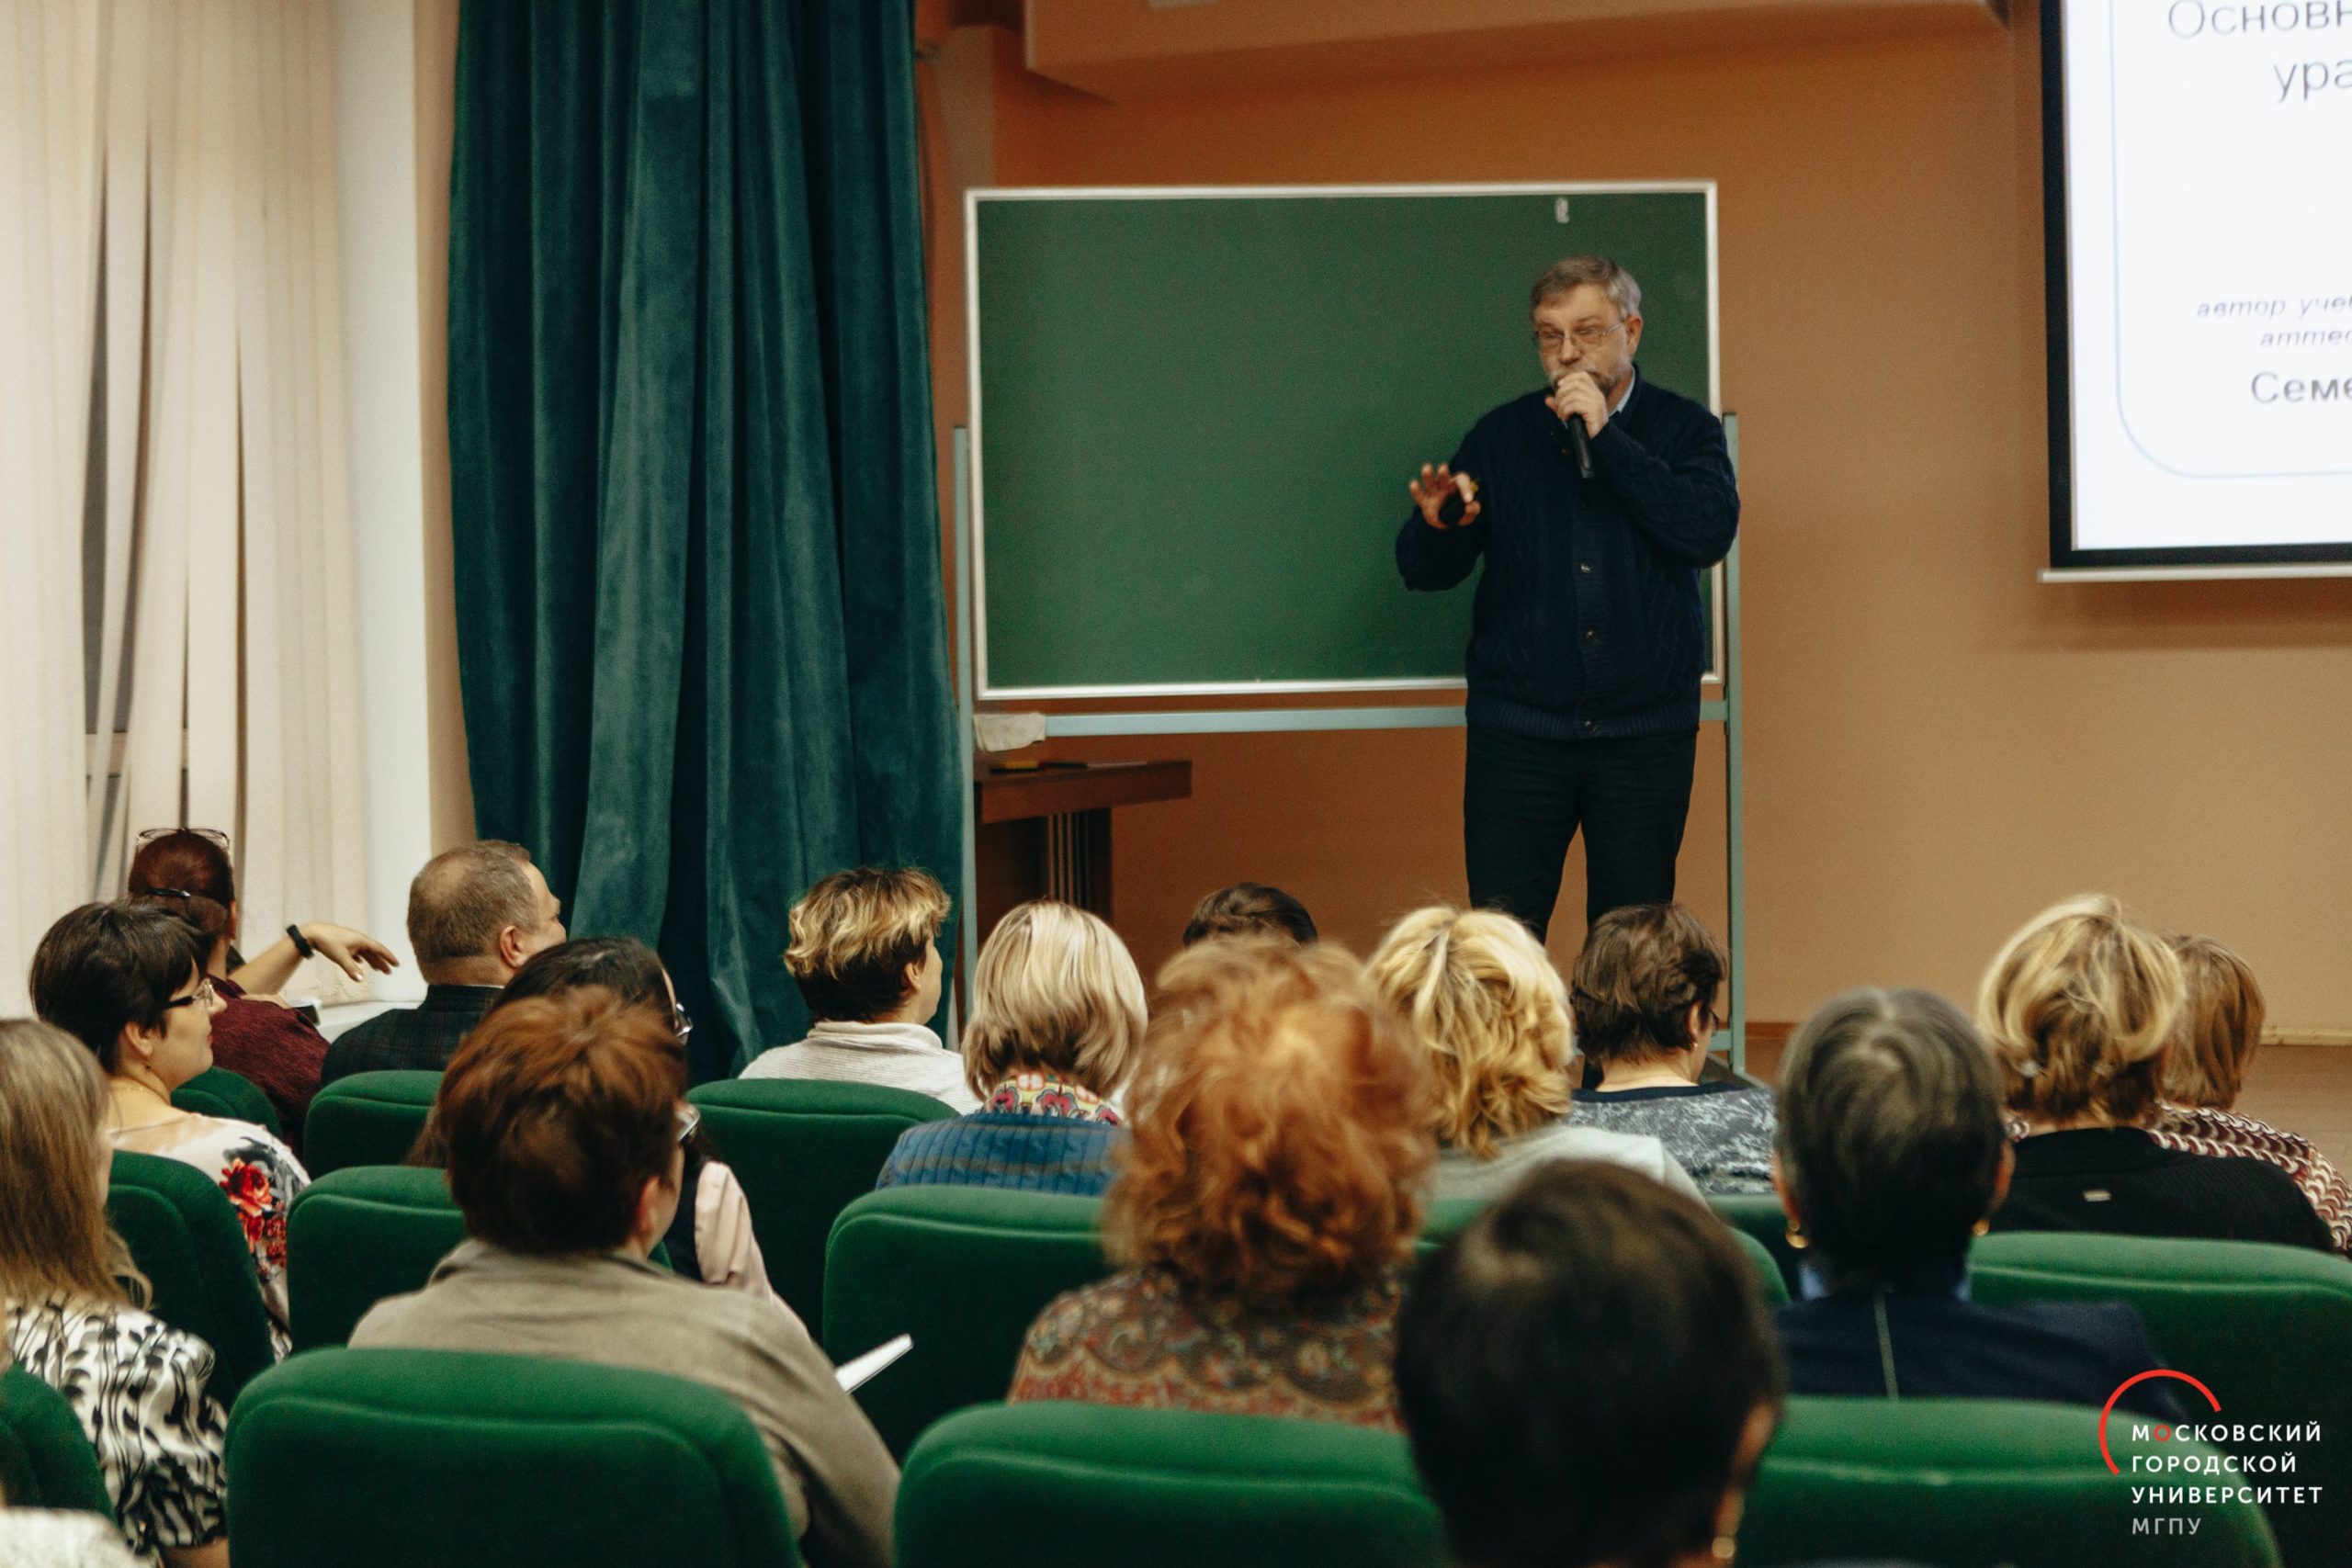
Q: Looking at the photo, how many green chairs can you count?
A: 13